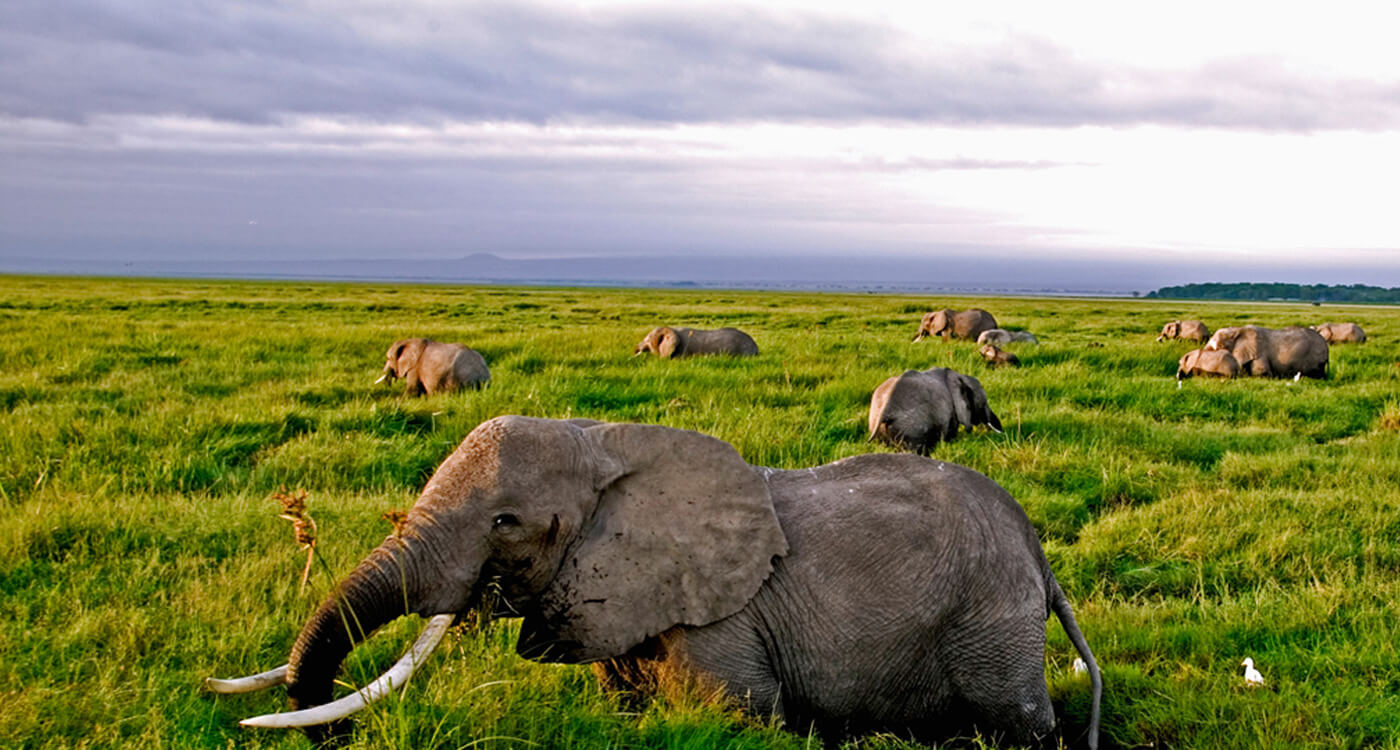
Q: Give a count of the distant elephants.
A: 10